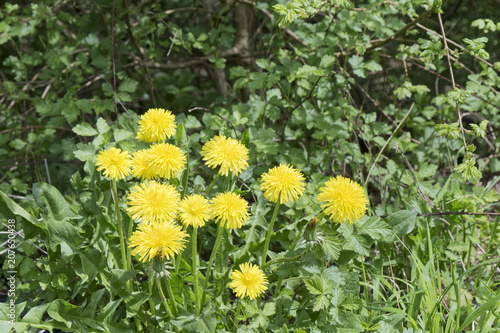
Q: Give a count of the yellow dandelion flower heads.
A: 12